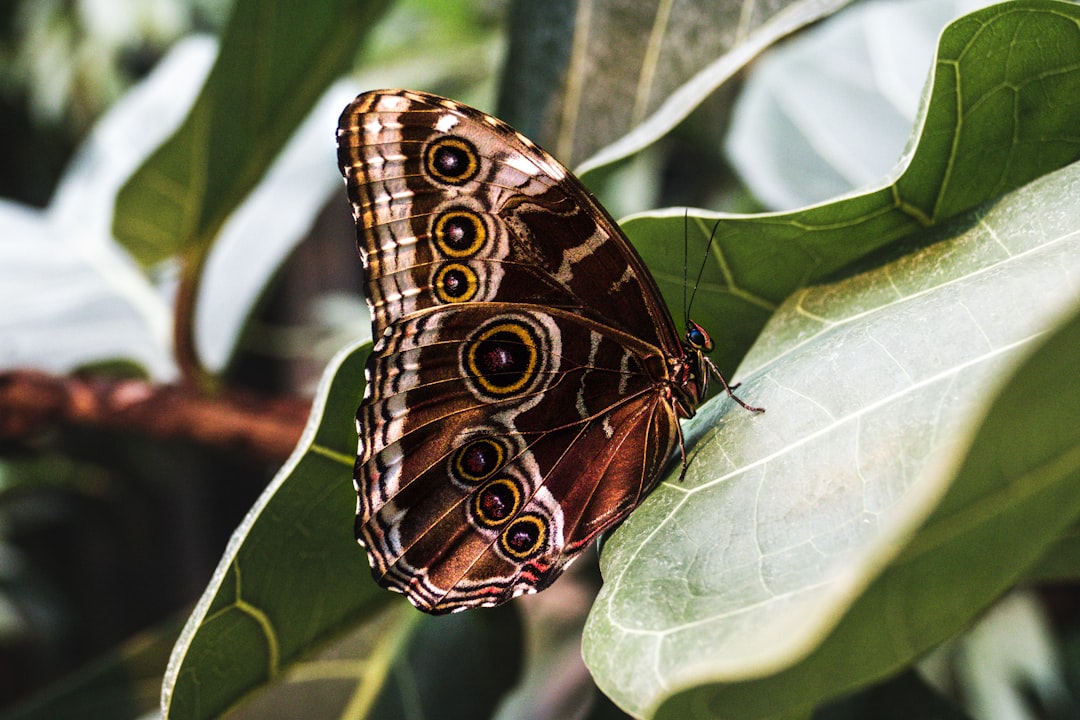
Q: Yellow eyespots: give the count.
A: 7